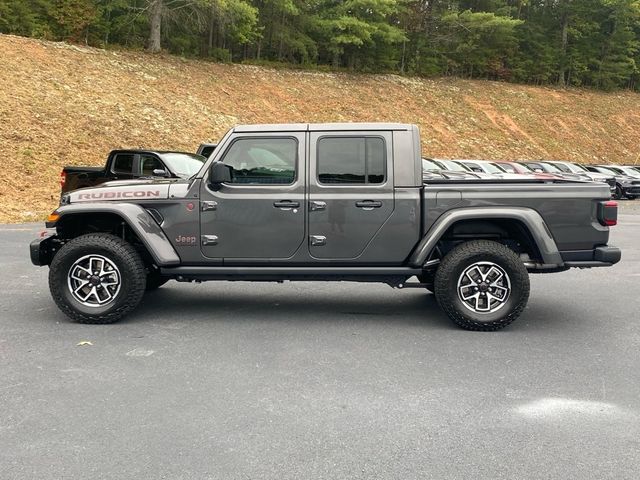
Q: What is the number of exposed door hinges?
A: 4